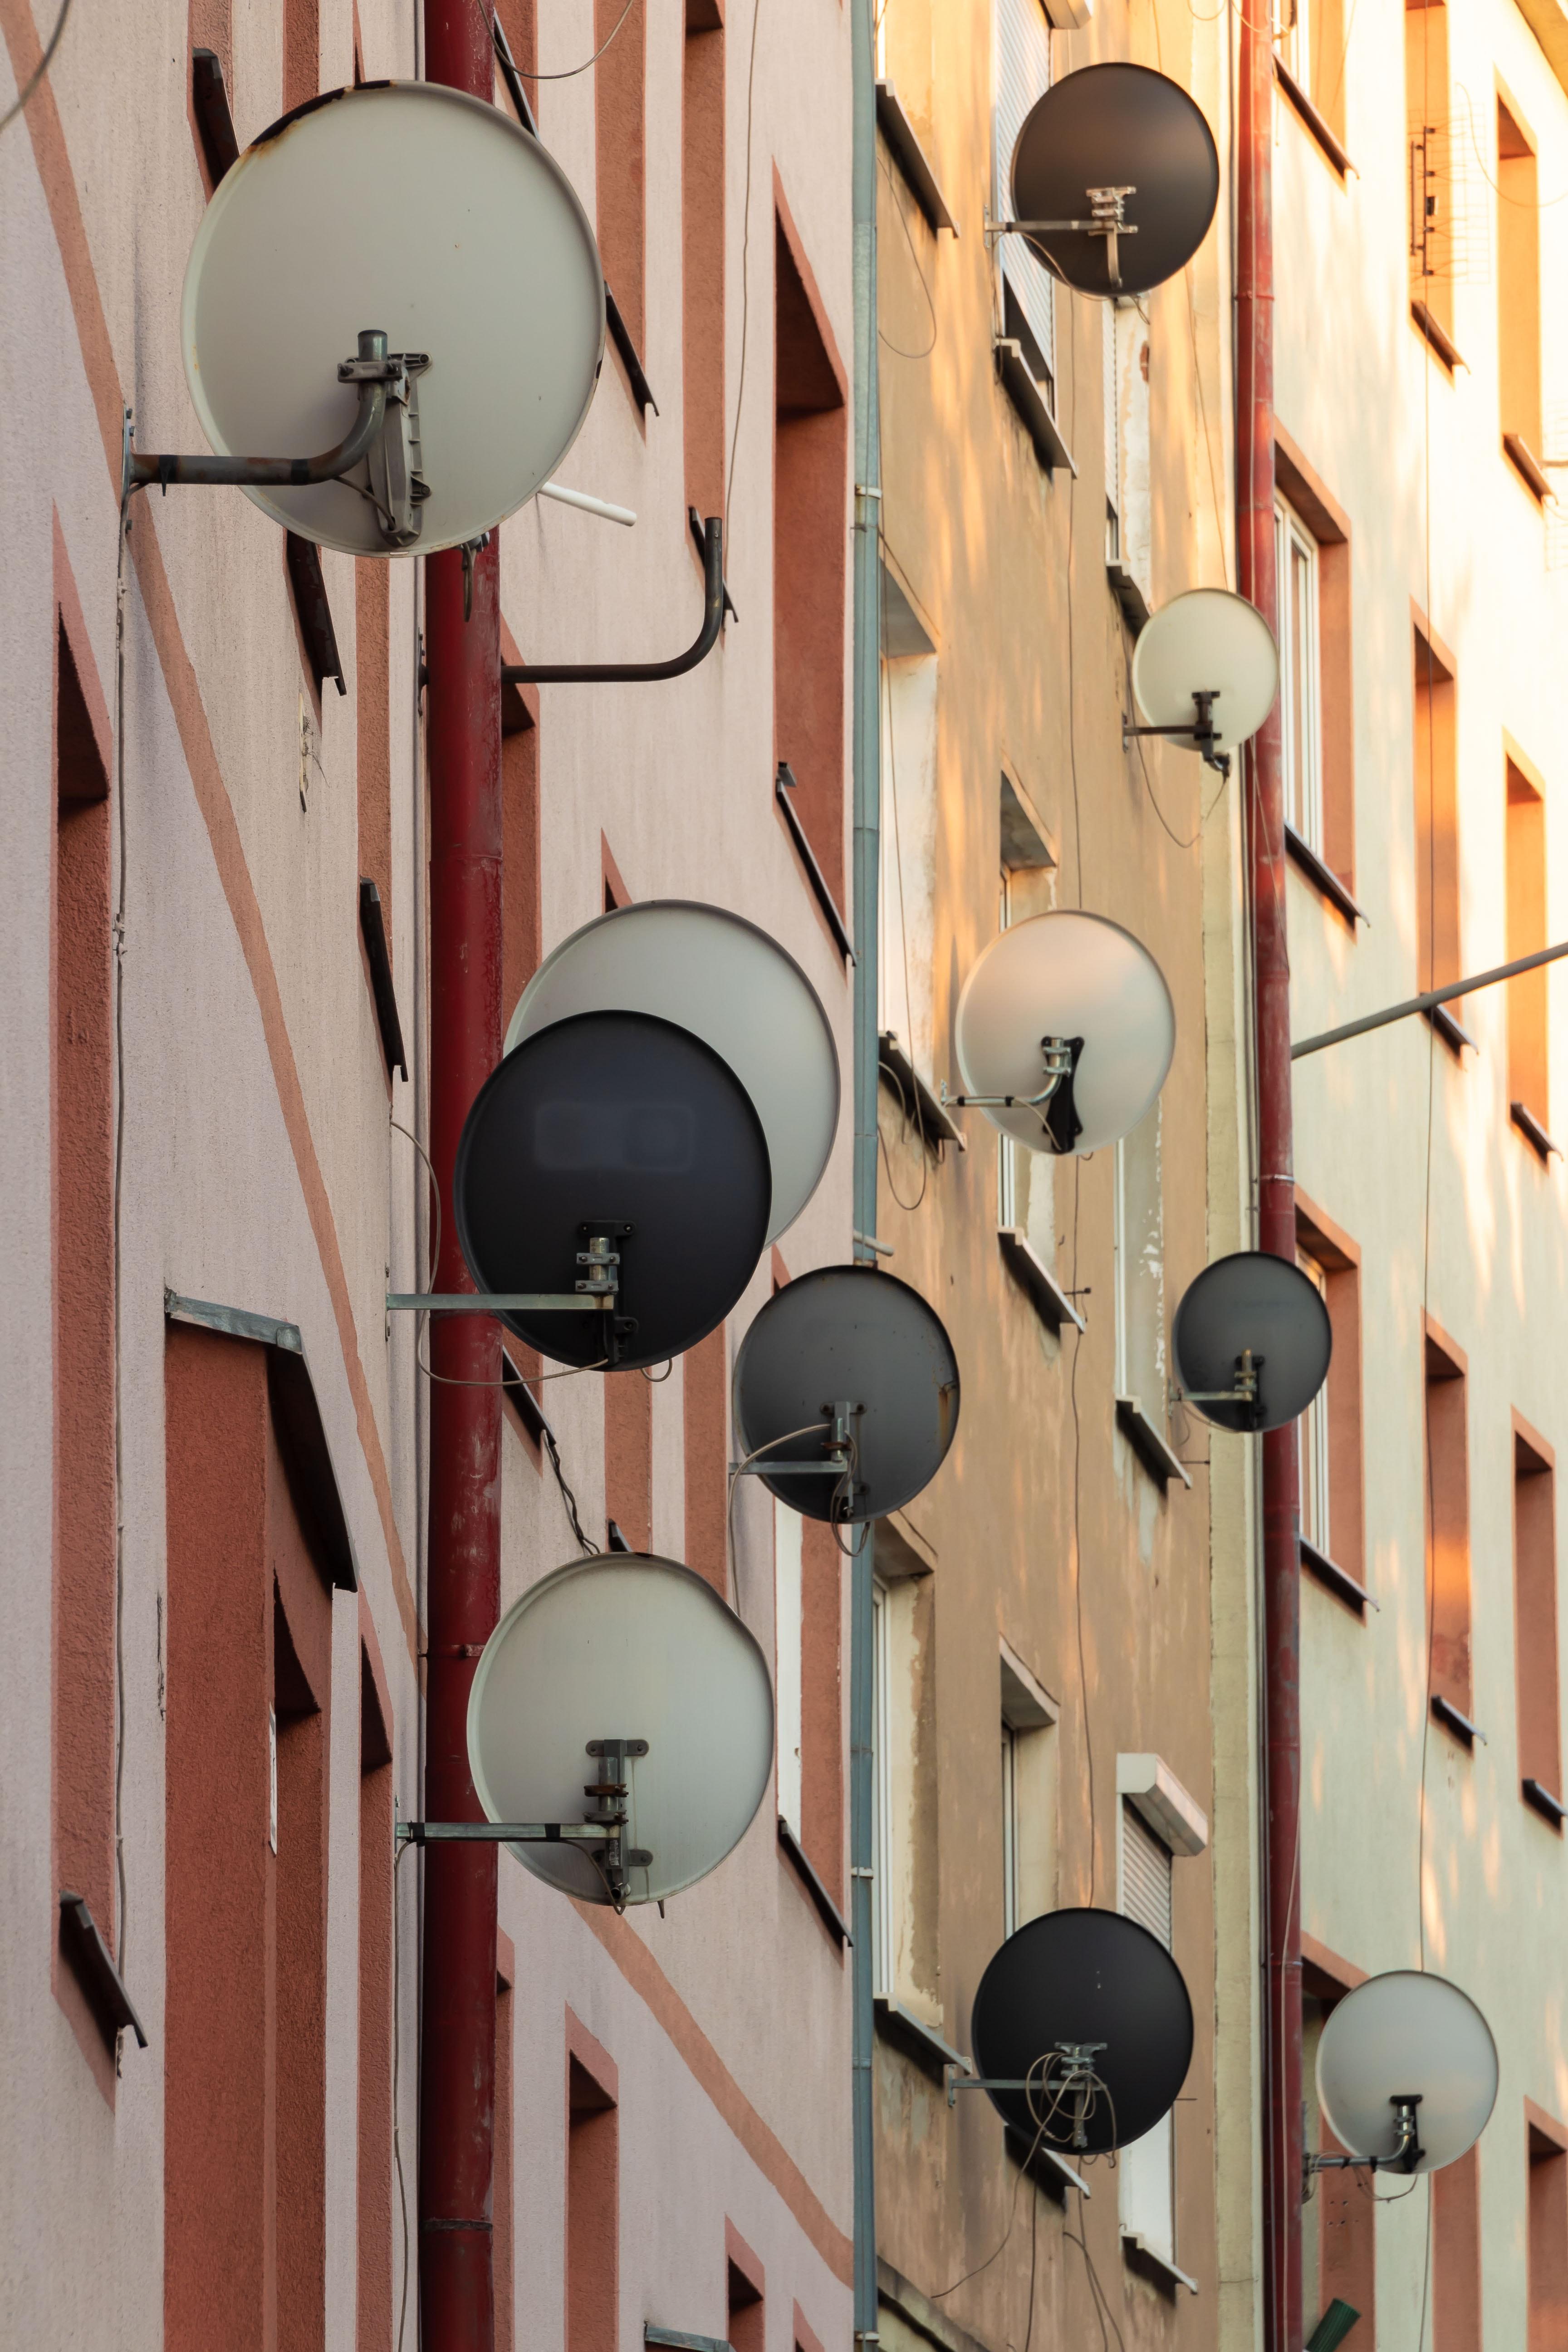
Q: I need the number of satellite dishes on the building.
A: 11